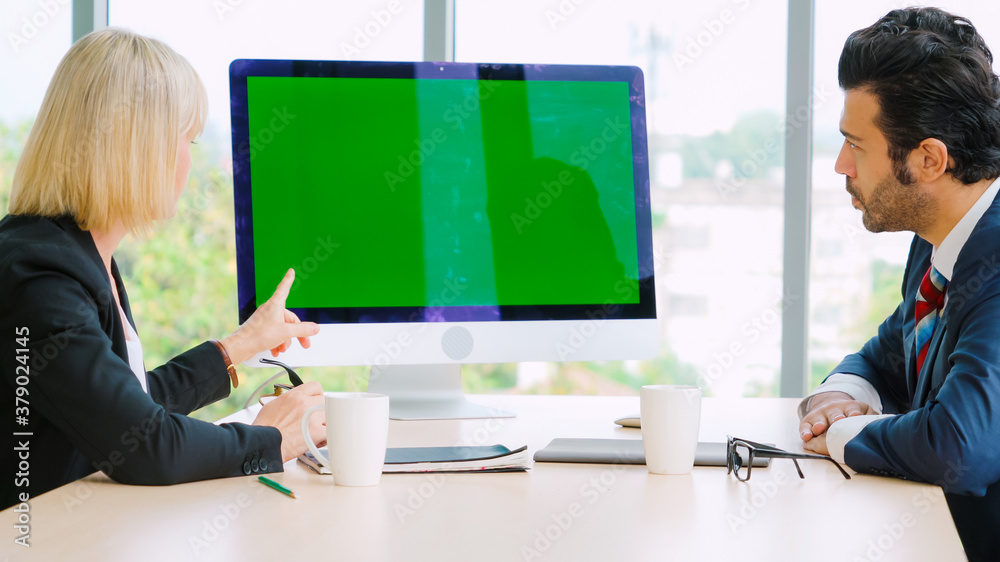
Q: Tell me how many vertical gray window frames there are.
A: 3